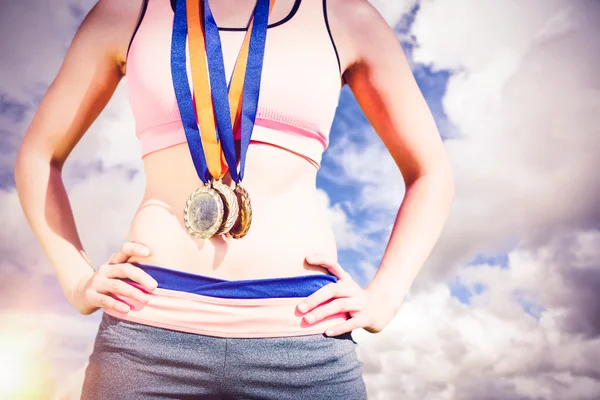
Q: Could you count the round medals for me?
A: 3